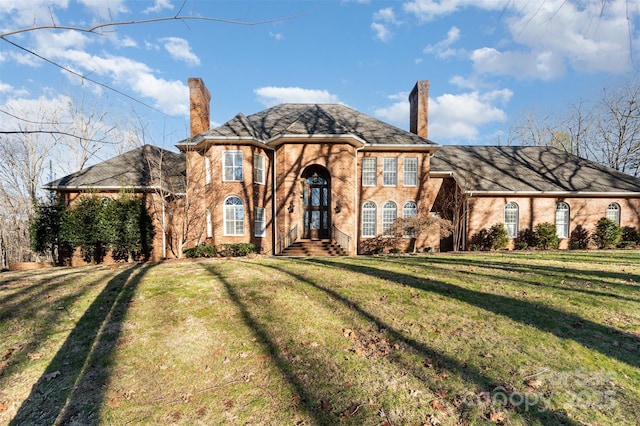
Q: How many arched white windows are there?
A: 7